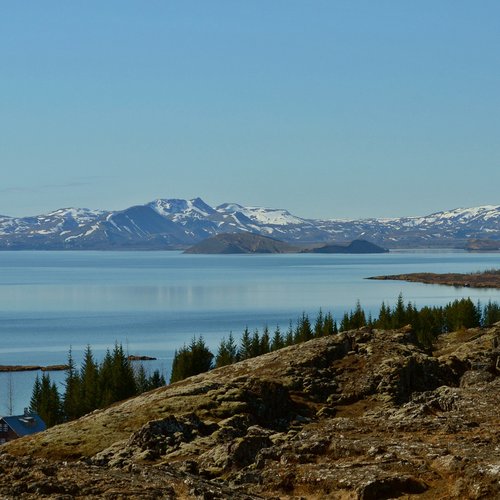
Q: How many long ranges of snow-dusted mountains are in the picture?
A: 1